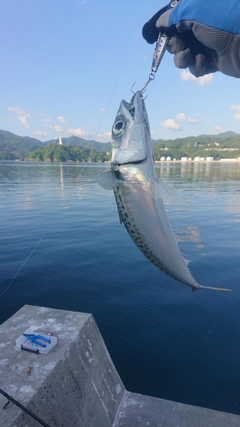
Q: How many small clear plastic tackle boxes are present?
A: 1